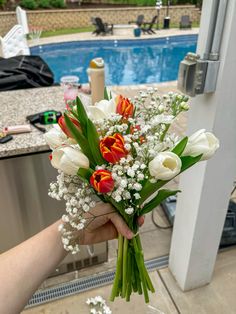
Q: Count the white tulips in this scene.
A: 5